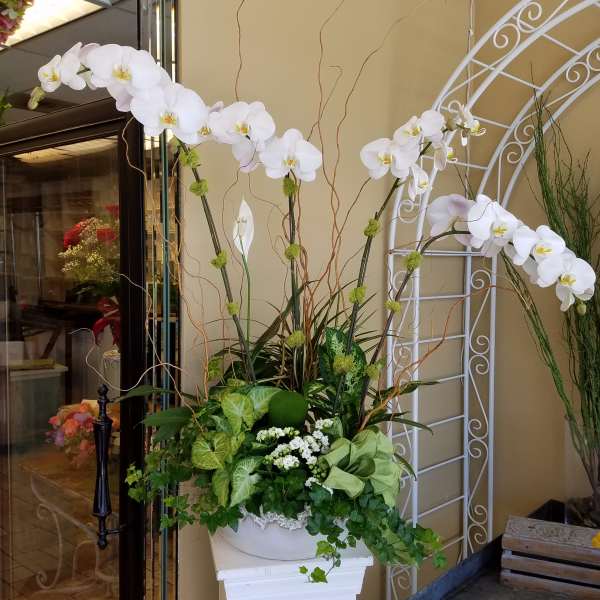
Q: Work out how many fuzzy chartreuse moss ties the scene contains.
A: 13